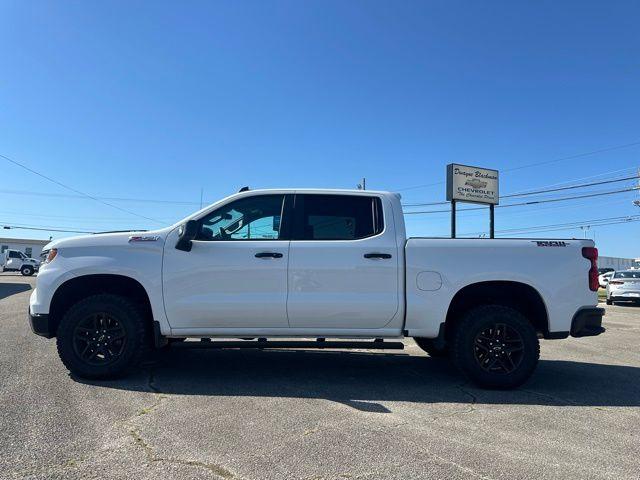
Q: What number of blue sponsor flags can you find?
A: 0